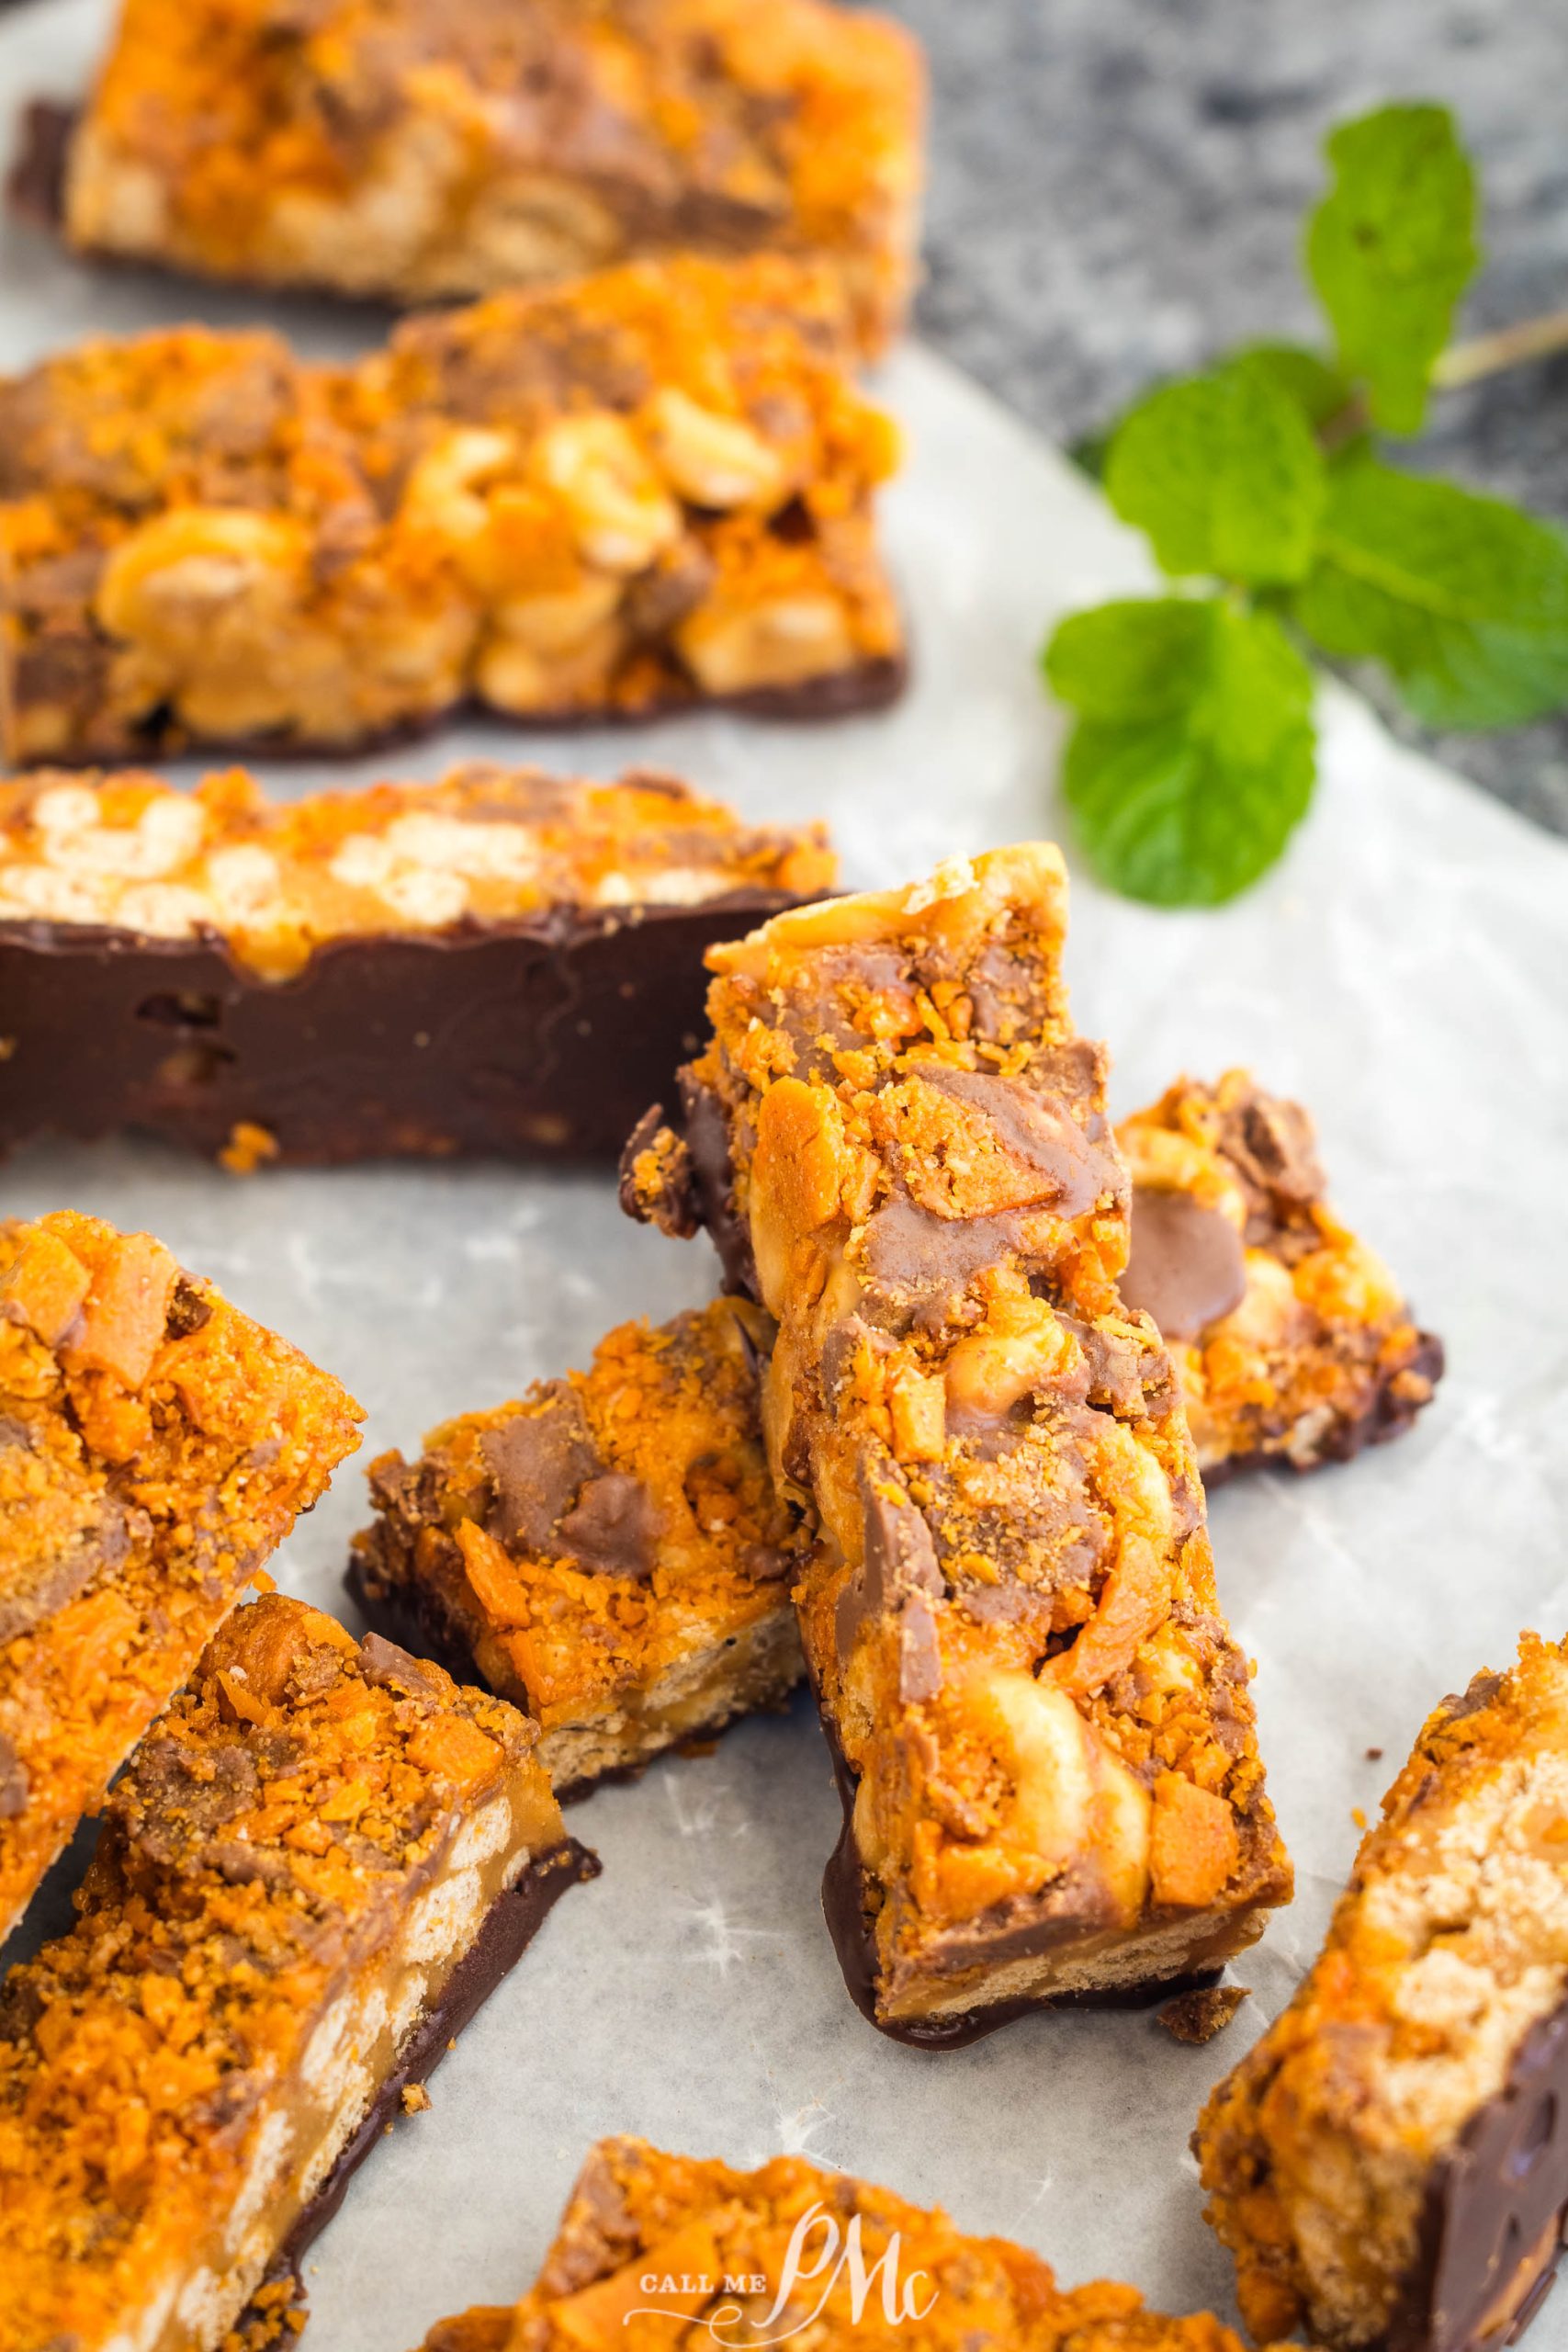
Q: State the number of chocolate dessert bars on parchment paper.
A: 9